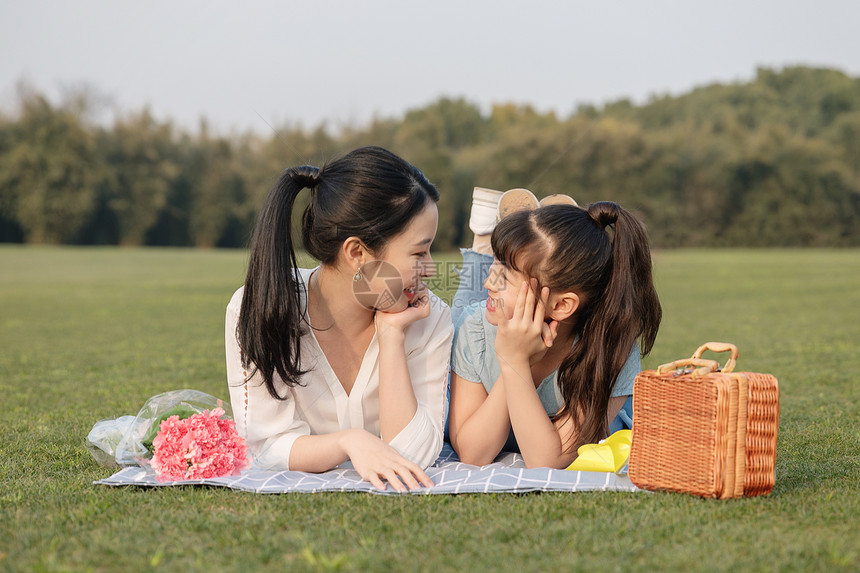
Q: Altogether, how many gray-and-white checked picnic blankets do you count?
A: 1